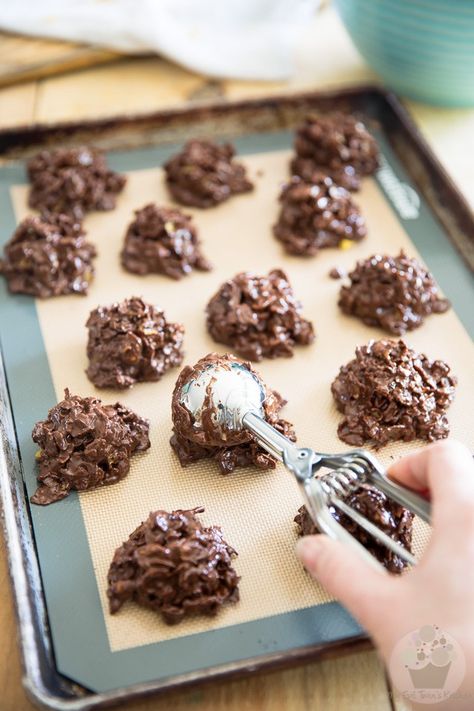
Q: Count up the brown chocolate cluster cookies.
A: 14